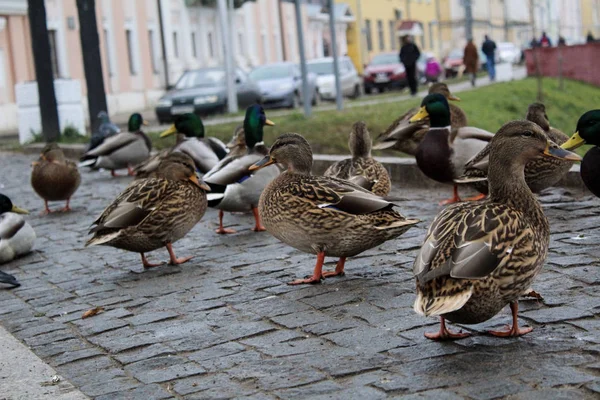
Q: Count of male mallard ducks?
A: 6